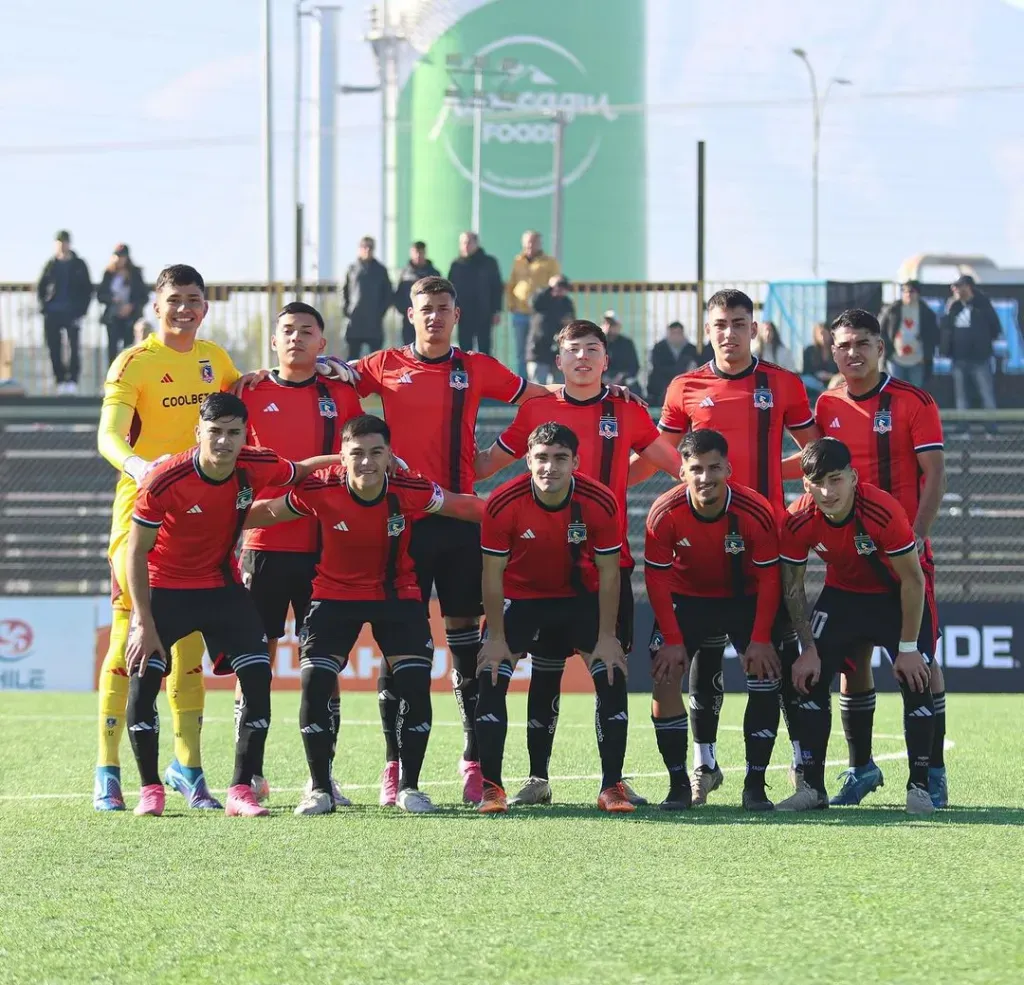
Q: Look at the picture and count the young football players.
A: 11